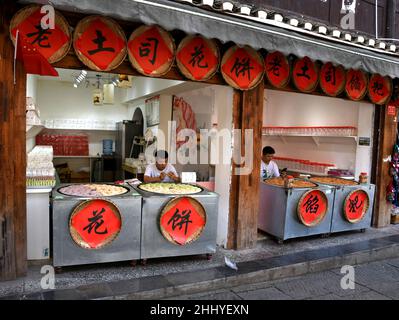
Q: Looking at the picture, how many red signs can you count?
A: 14